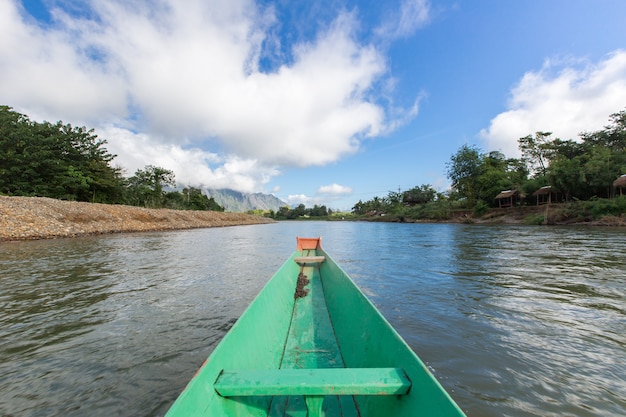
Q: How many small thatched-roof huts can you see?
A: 3